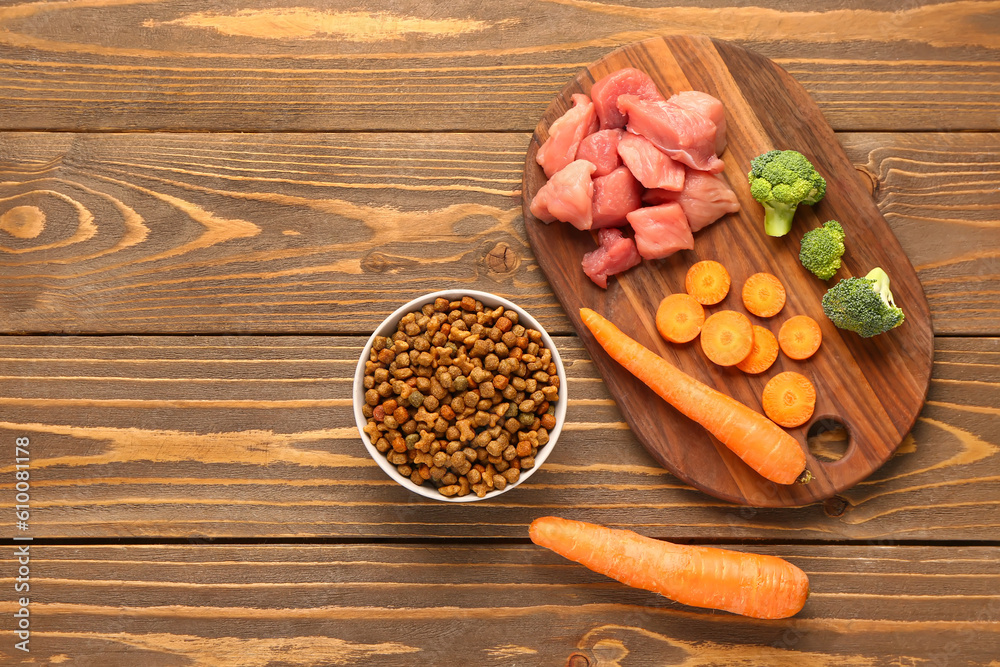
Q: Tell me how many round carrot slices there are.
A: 7